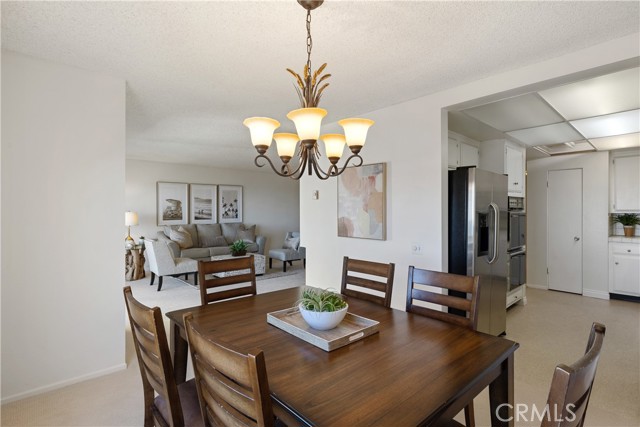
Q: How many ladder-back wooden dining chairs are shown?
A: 6